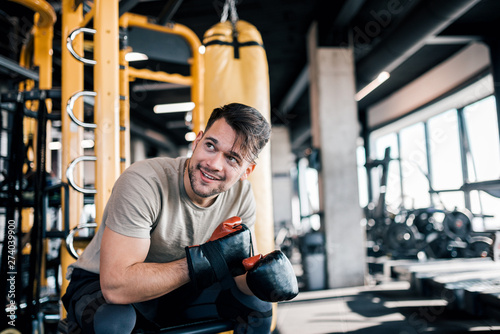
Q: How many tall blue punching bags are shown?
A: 0